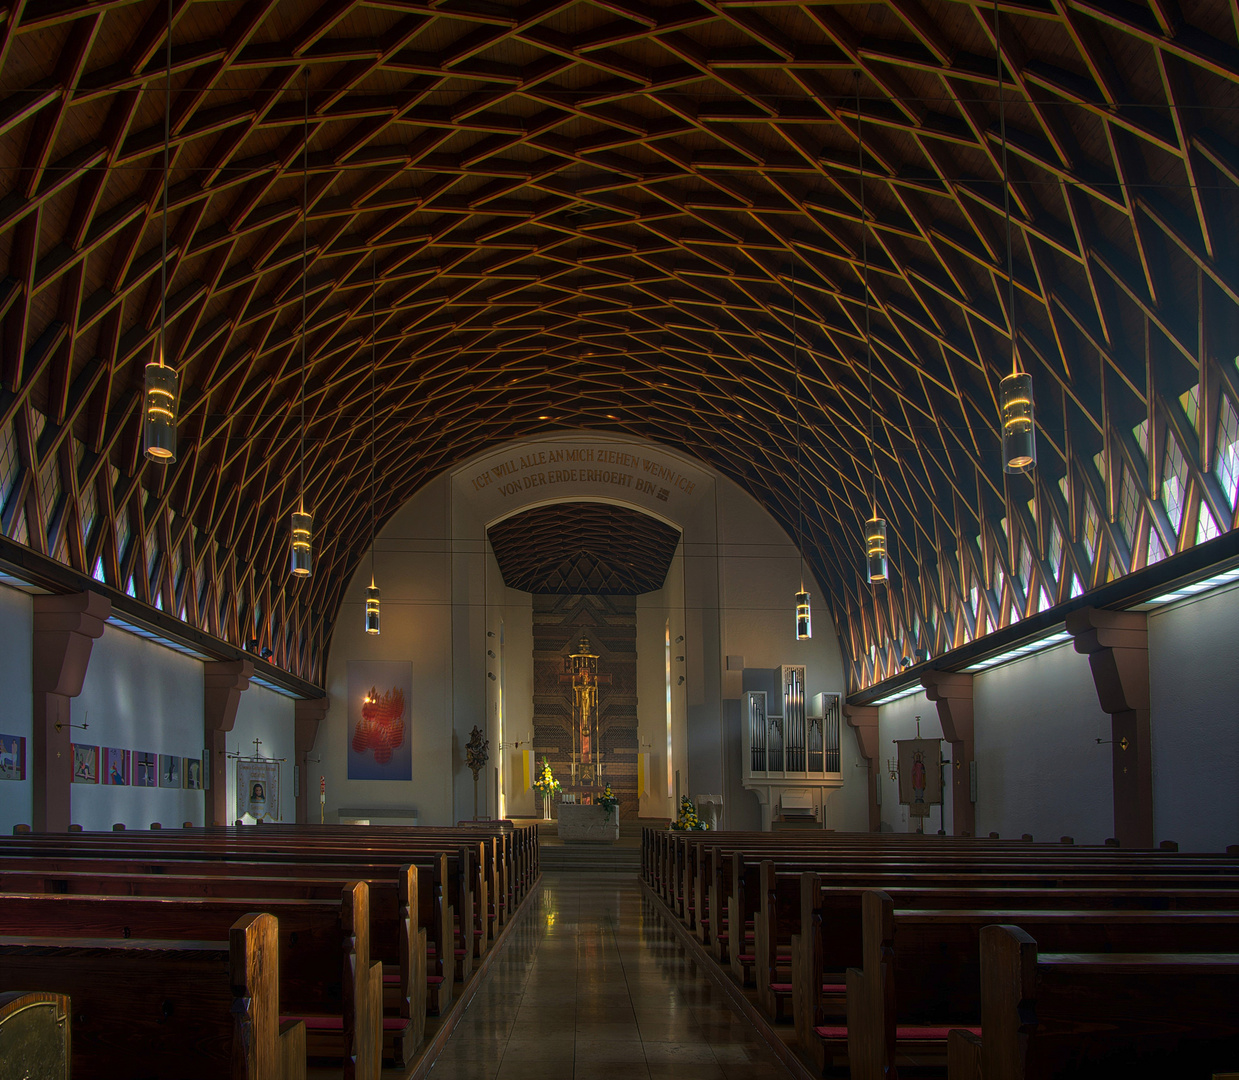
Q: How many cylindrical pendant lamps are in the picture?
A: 6